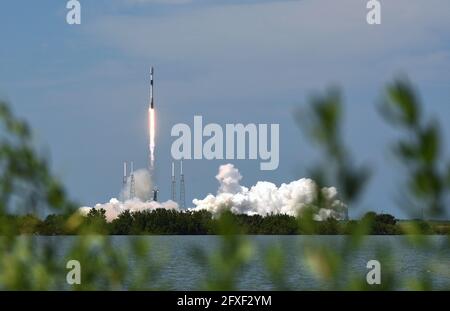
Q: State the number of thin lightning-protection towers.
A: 4